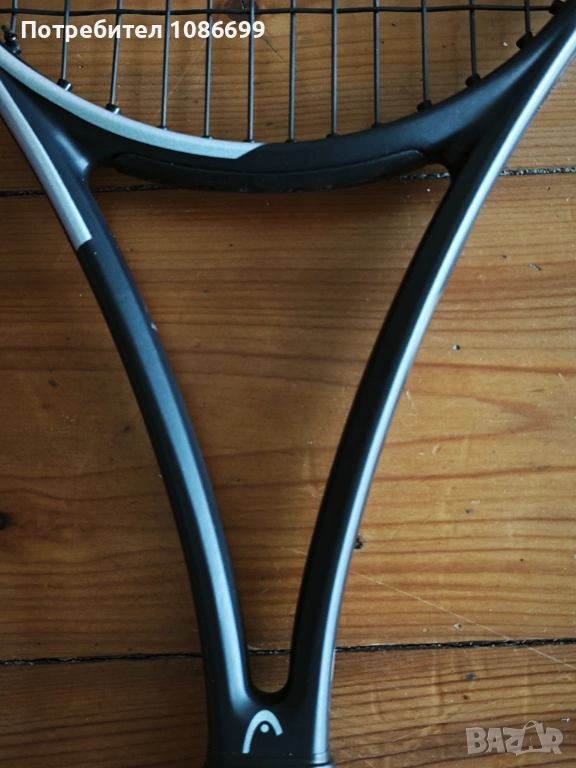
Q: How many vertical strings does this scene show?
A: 12